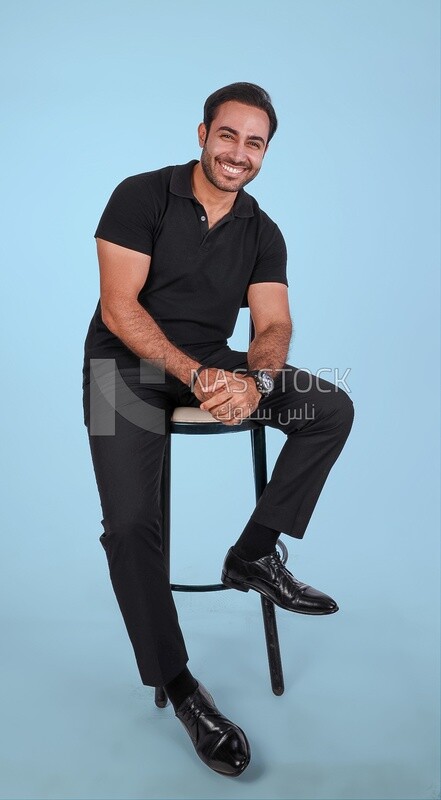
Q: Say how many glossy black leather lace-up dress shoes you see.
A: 2